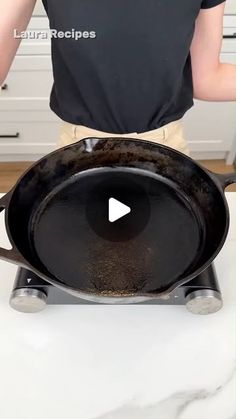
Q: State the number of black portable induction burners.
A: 1